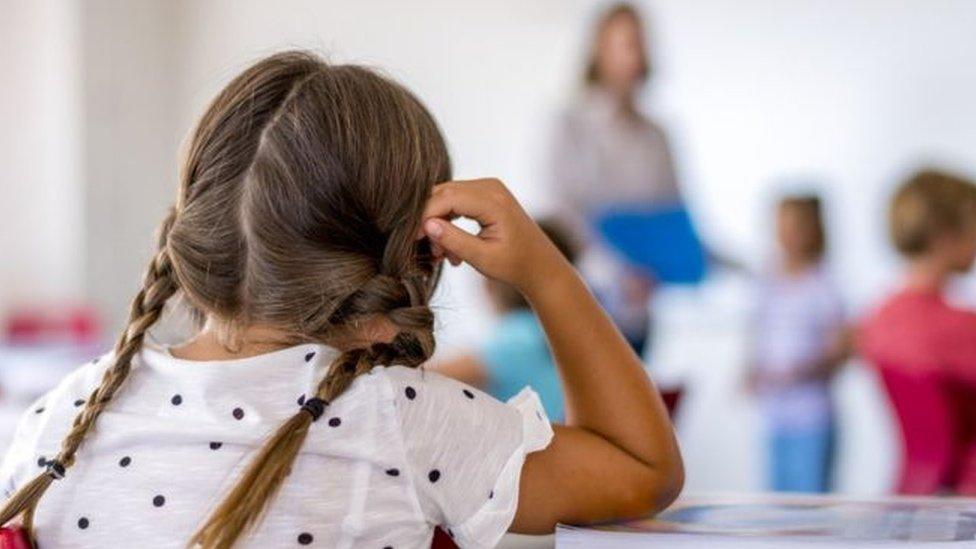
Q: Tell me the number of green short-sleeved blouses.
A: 0